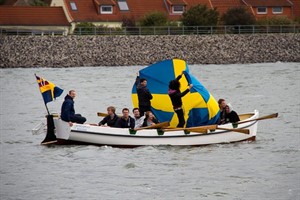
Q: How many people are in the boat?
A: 9